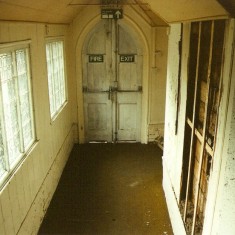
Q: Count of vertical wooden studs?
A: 2